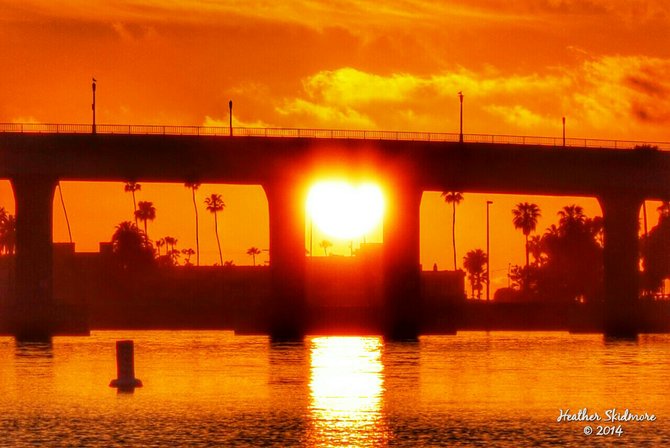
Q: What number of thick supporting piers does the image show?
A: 4